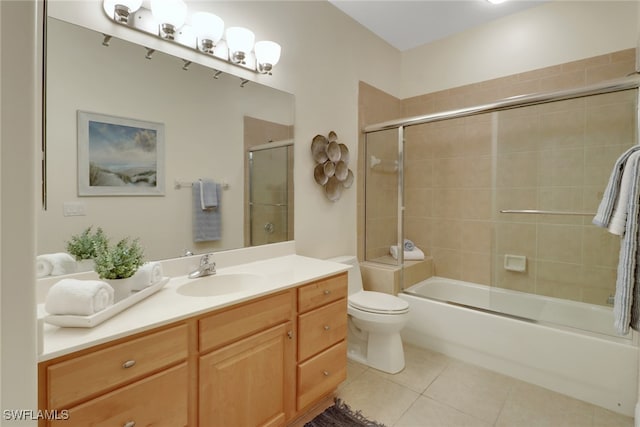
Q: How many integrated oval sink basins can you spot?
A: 1